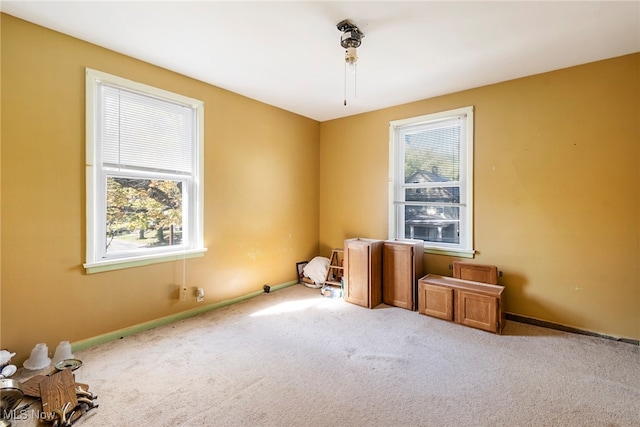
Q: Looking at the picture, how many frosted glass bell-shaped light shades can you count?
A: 2